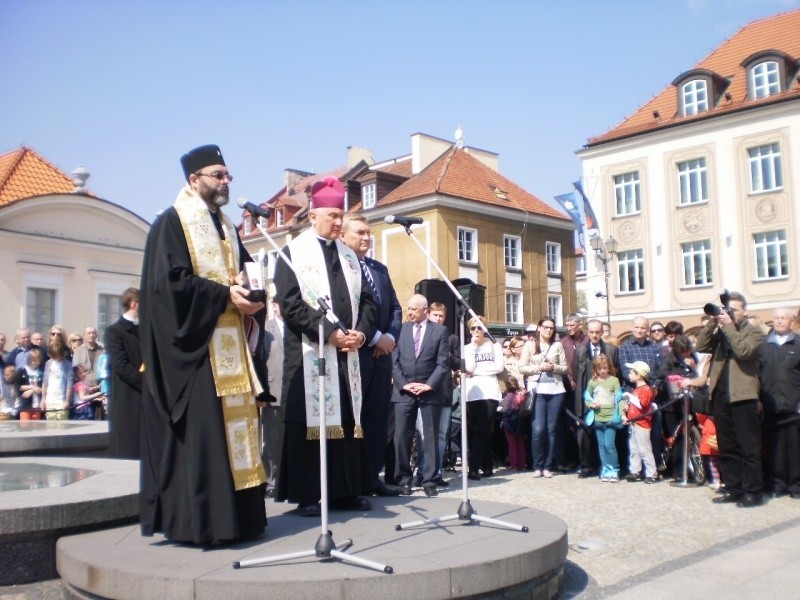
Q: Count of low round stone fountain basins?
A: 2